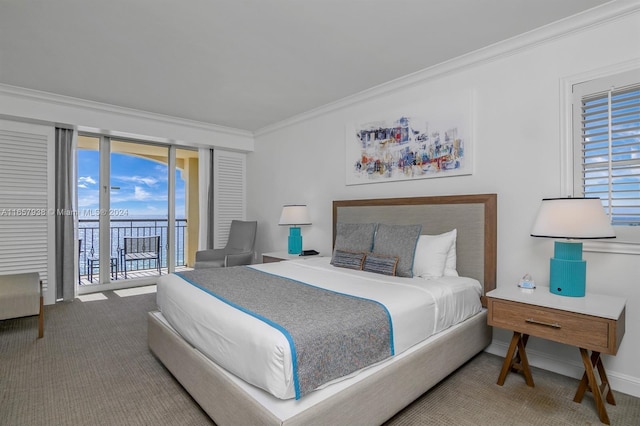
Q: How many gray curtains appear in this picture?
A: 2